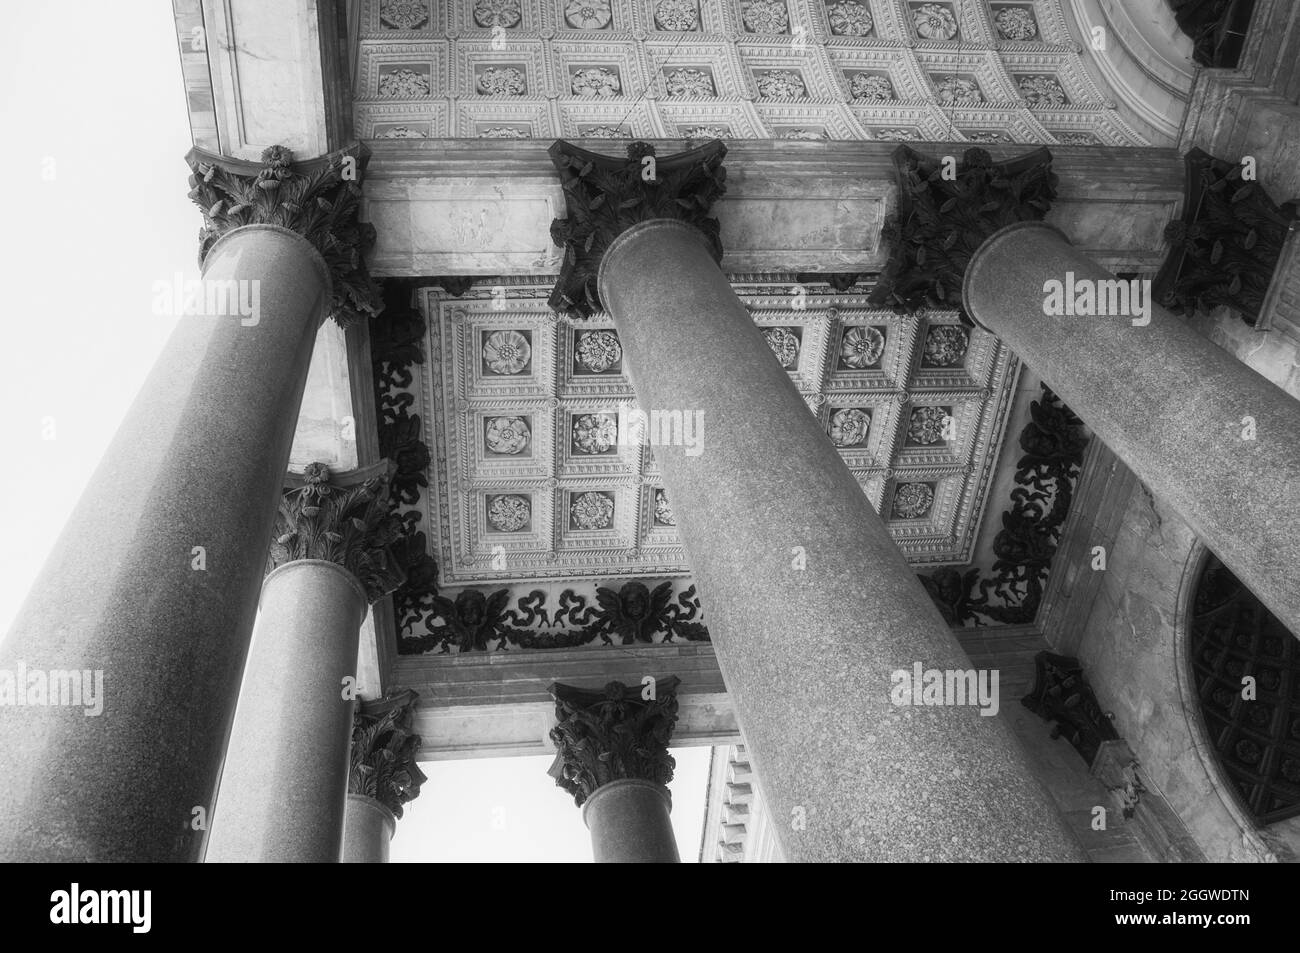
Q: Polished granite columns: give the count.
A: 6